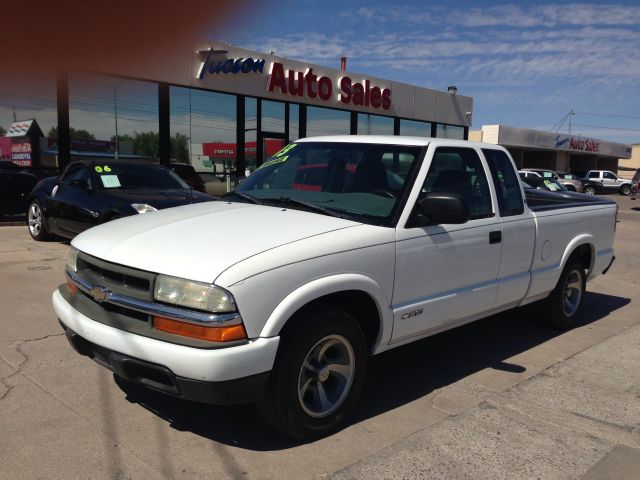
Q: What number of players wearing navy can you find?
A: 0